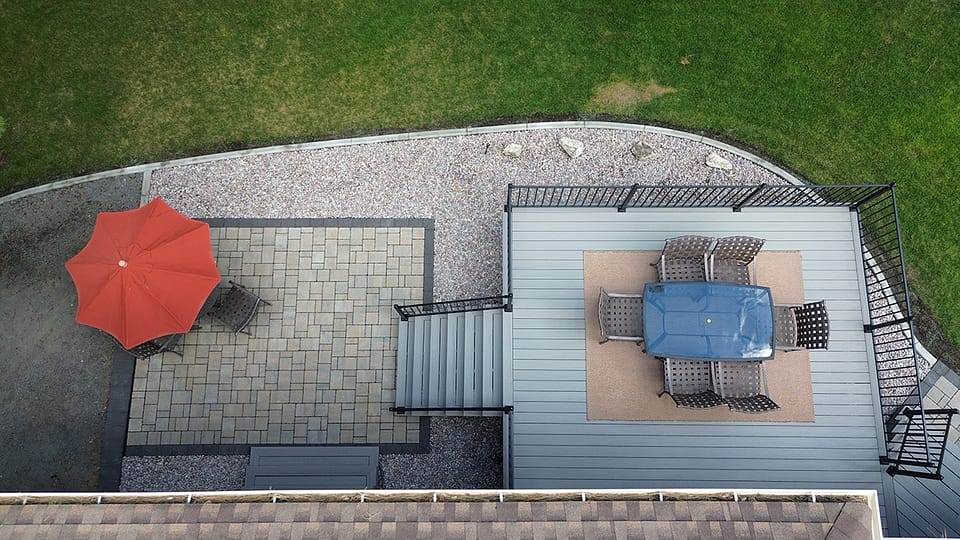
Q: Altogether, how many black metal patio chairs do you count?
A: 8